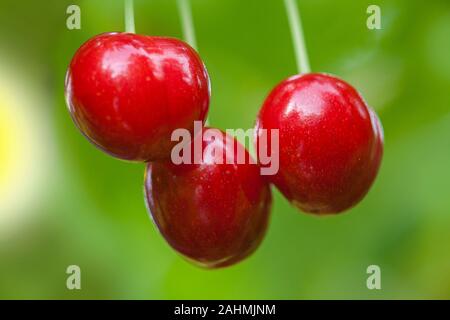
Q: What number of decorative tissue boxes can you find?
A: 0